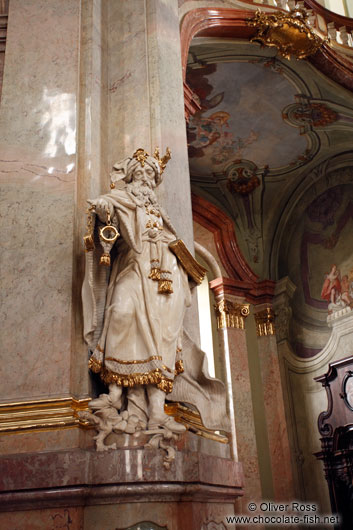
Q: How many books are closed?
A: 1